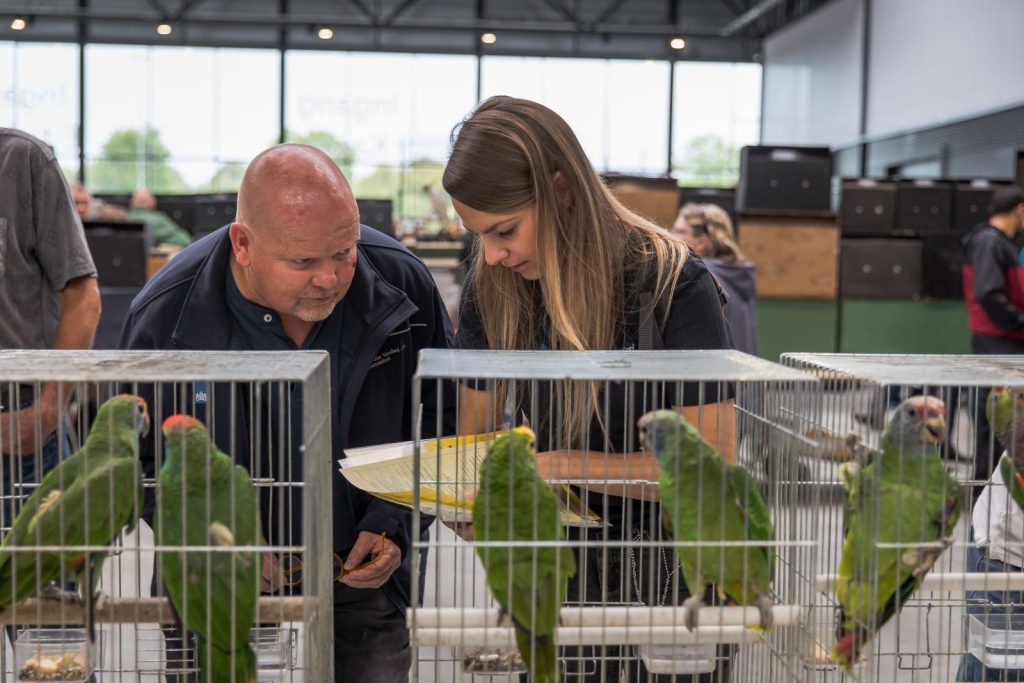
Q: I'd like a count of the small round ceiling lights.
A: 5